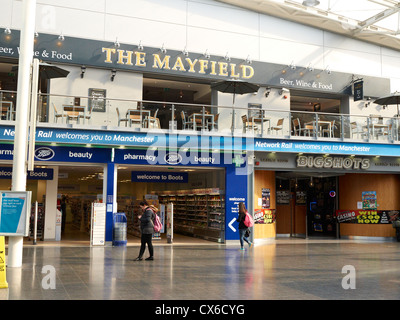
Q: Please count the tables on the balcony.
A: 7